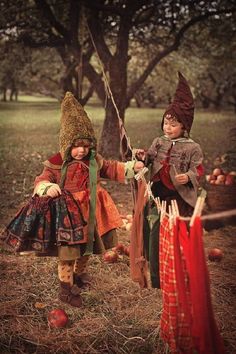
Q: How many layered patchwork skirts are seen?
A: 1